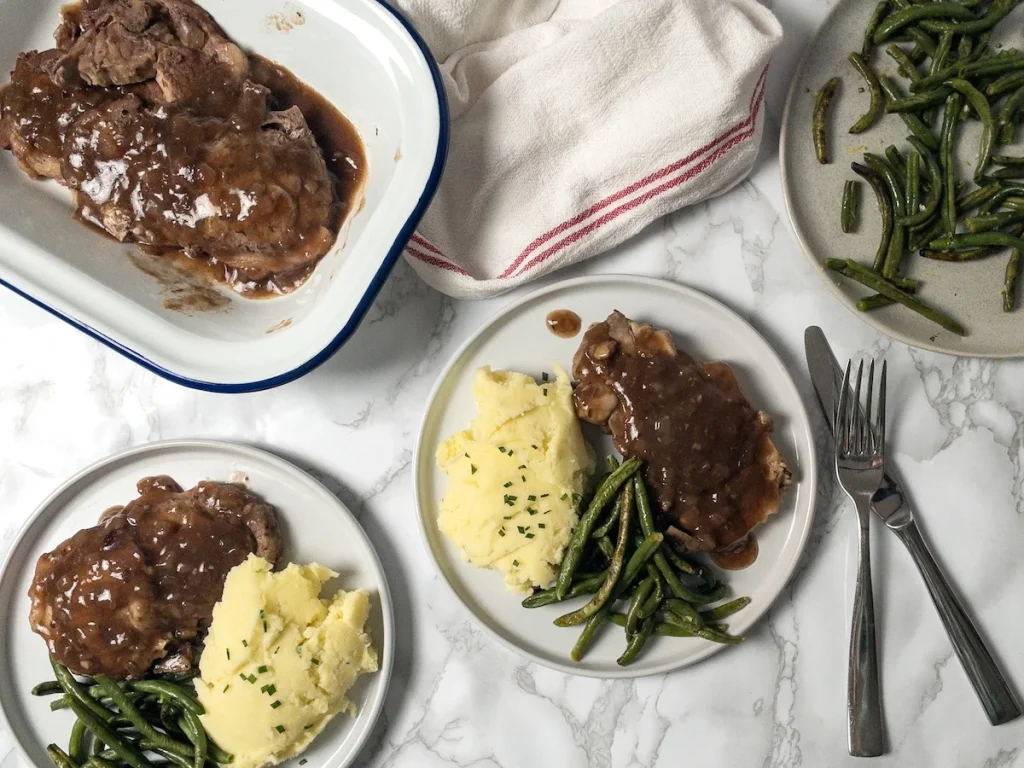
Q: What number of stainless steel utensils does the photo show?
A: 2